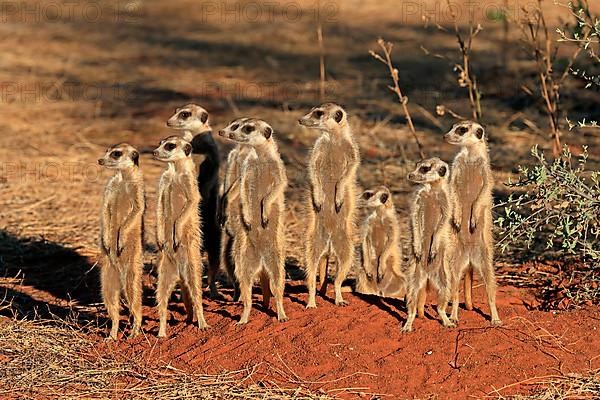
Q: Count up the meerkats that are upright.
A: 9